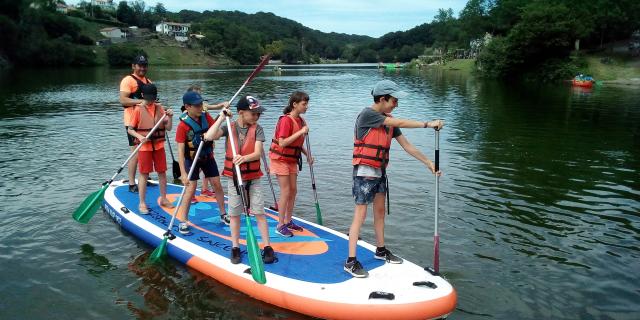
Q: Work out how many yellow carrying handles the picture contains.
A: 0